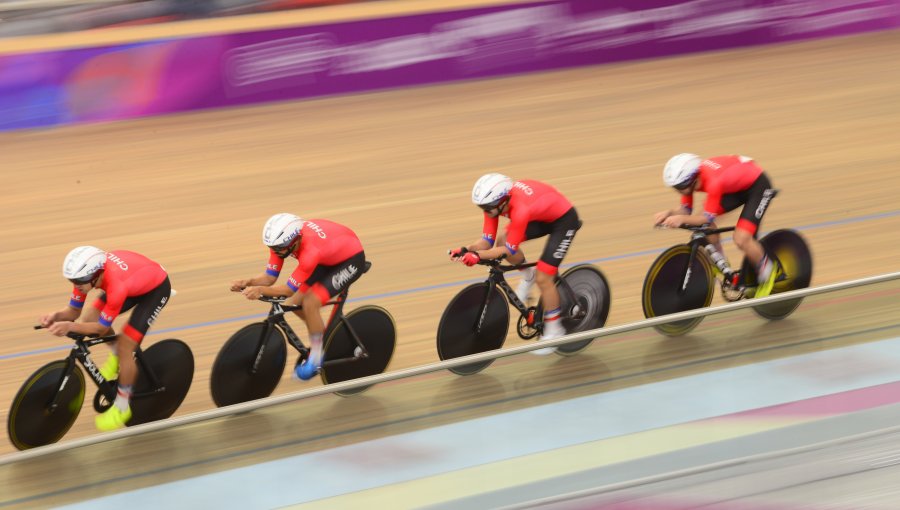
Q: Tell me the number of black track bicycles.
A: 4